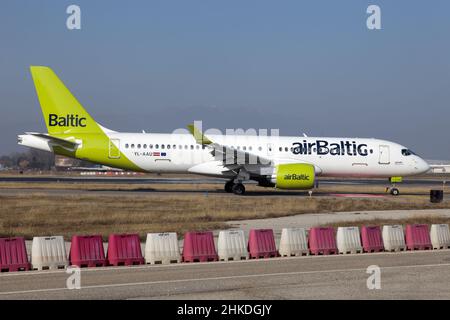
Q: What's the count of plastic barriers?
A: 15